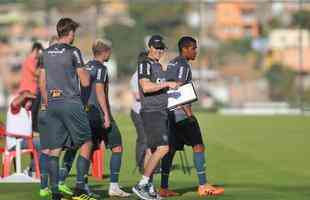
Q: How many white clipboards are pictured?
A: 1